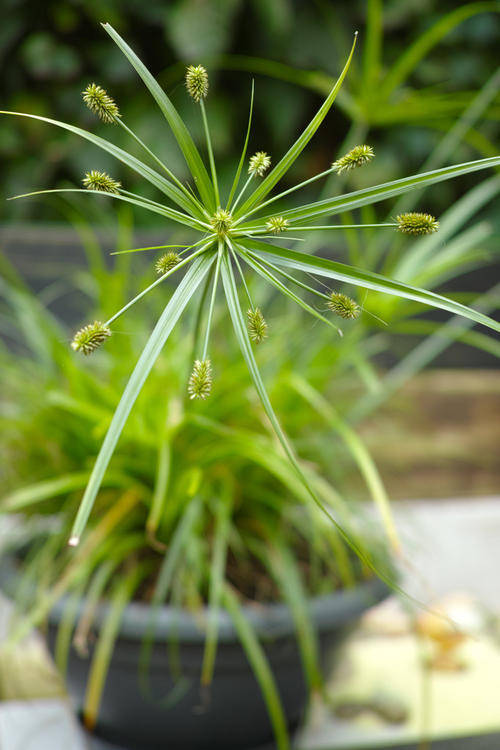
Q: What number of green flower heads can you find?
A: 13